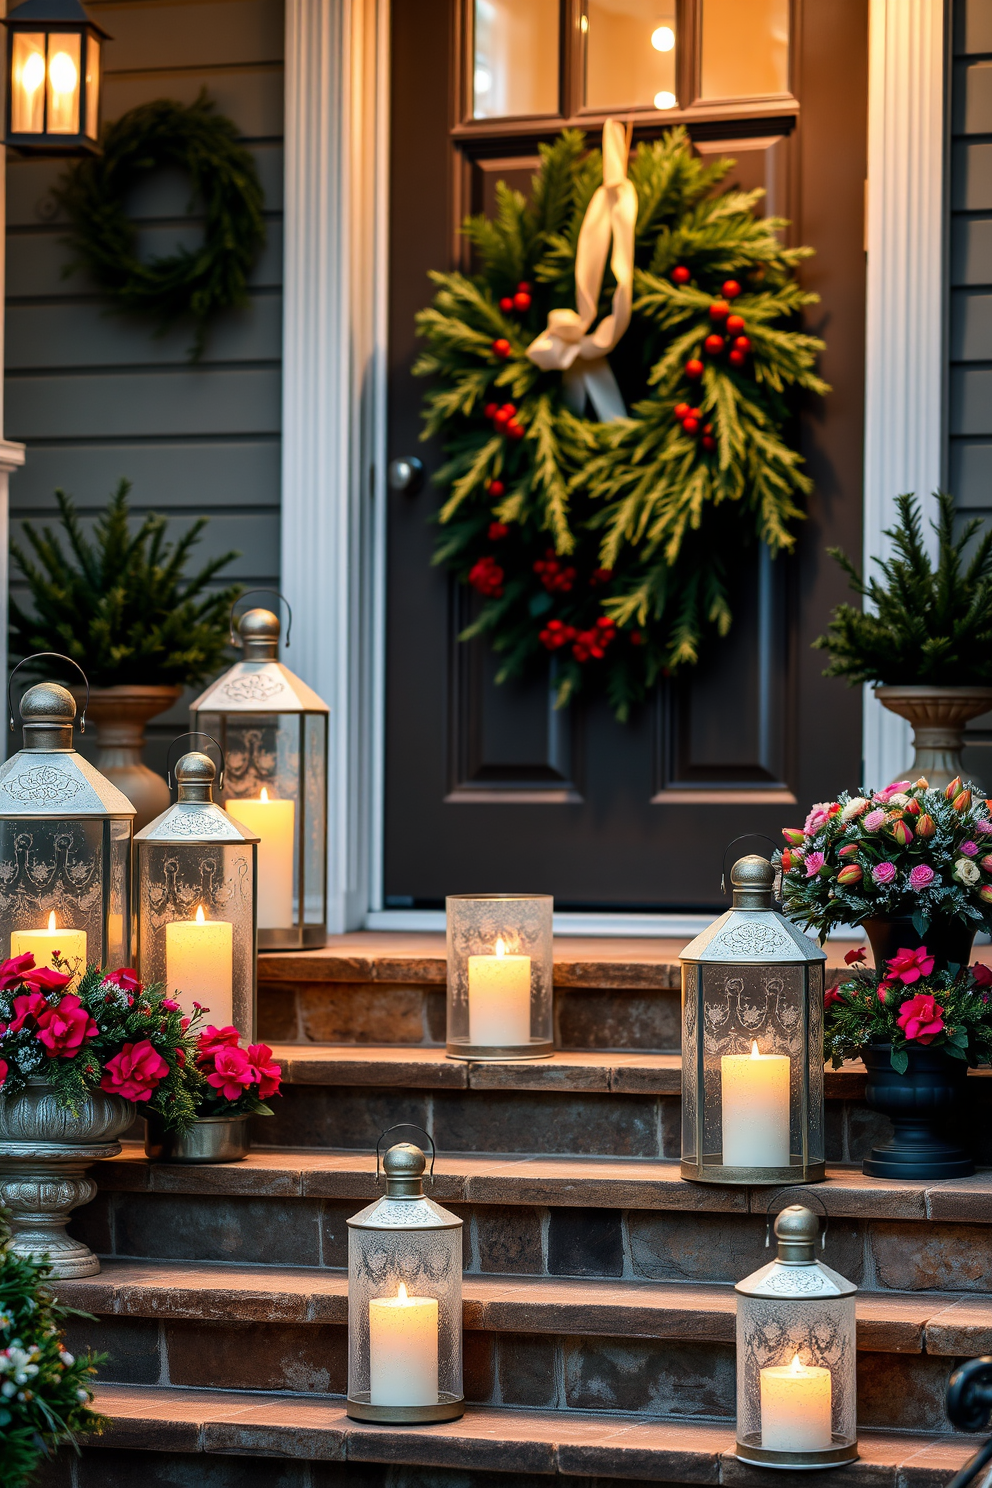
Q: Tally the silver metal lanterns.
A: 6